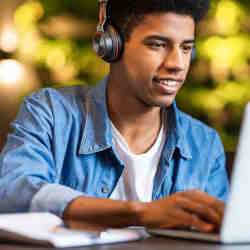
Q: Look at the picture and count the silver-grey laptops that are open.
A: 1